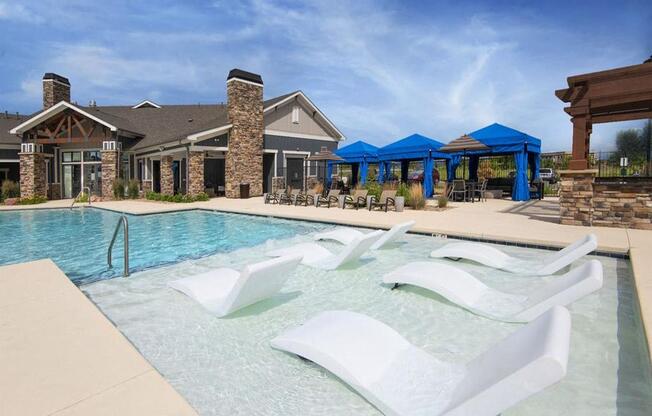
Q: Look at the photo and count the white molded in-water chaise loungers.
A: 6